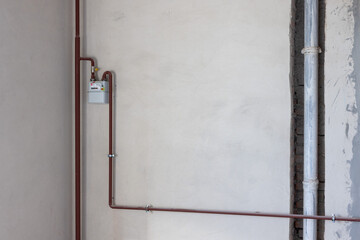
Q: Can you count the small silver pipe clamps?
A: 3